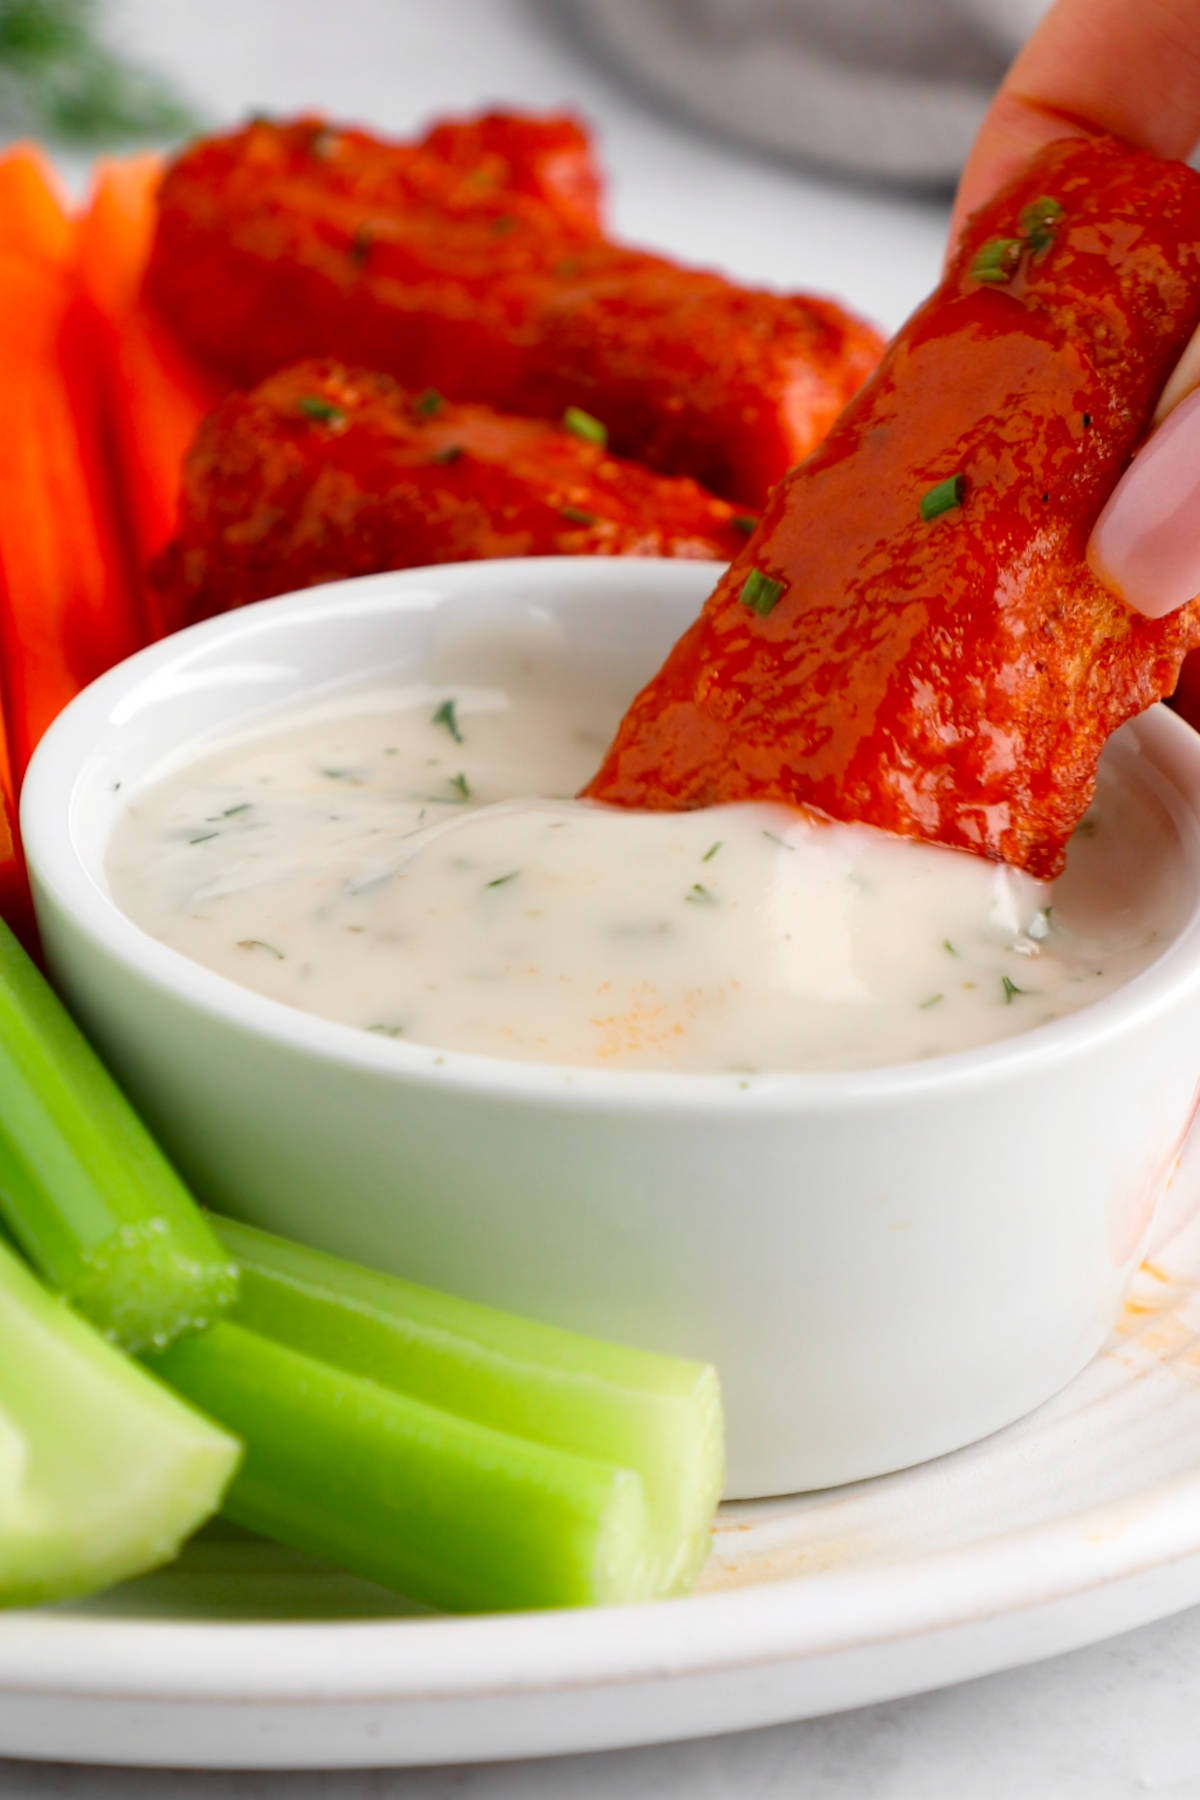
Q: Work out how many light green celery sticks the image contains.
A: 3